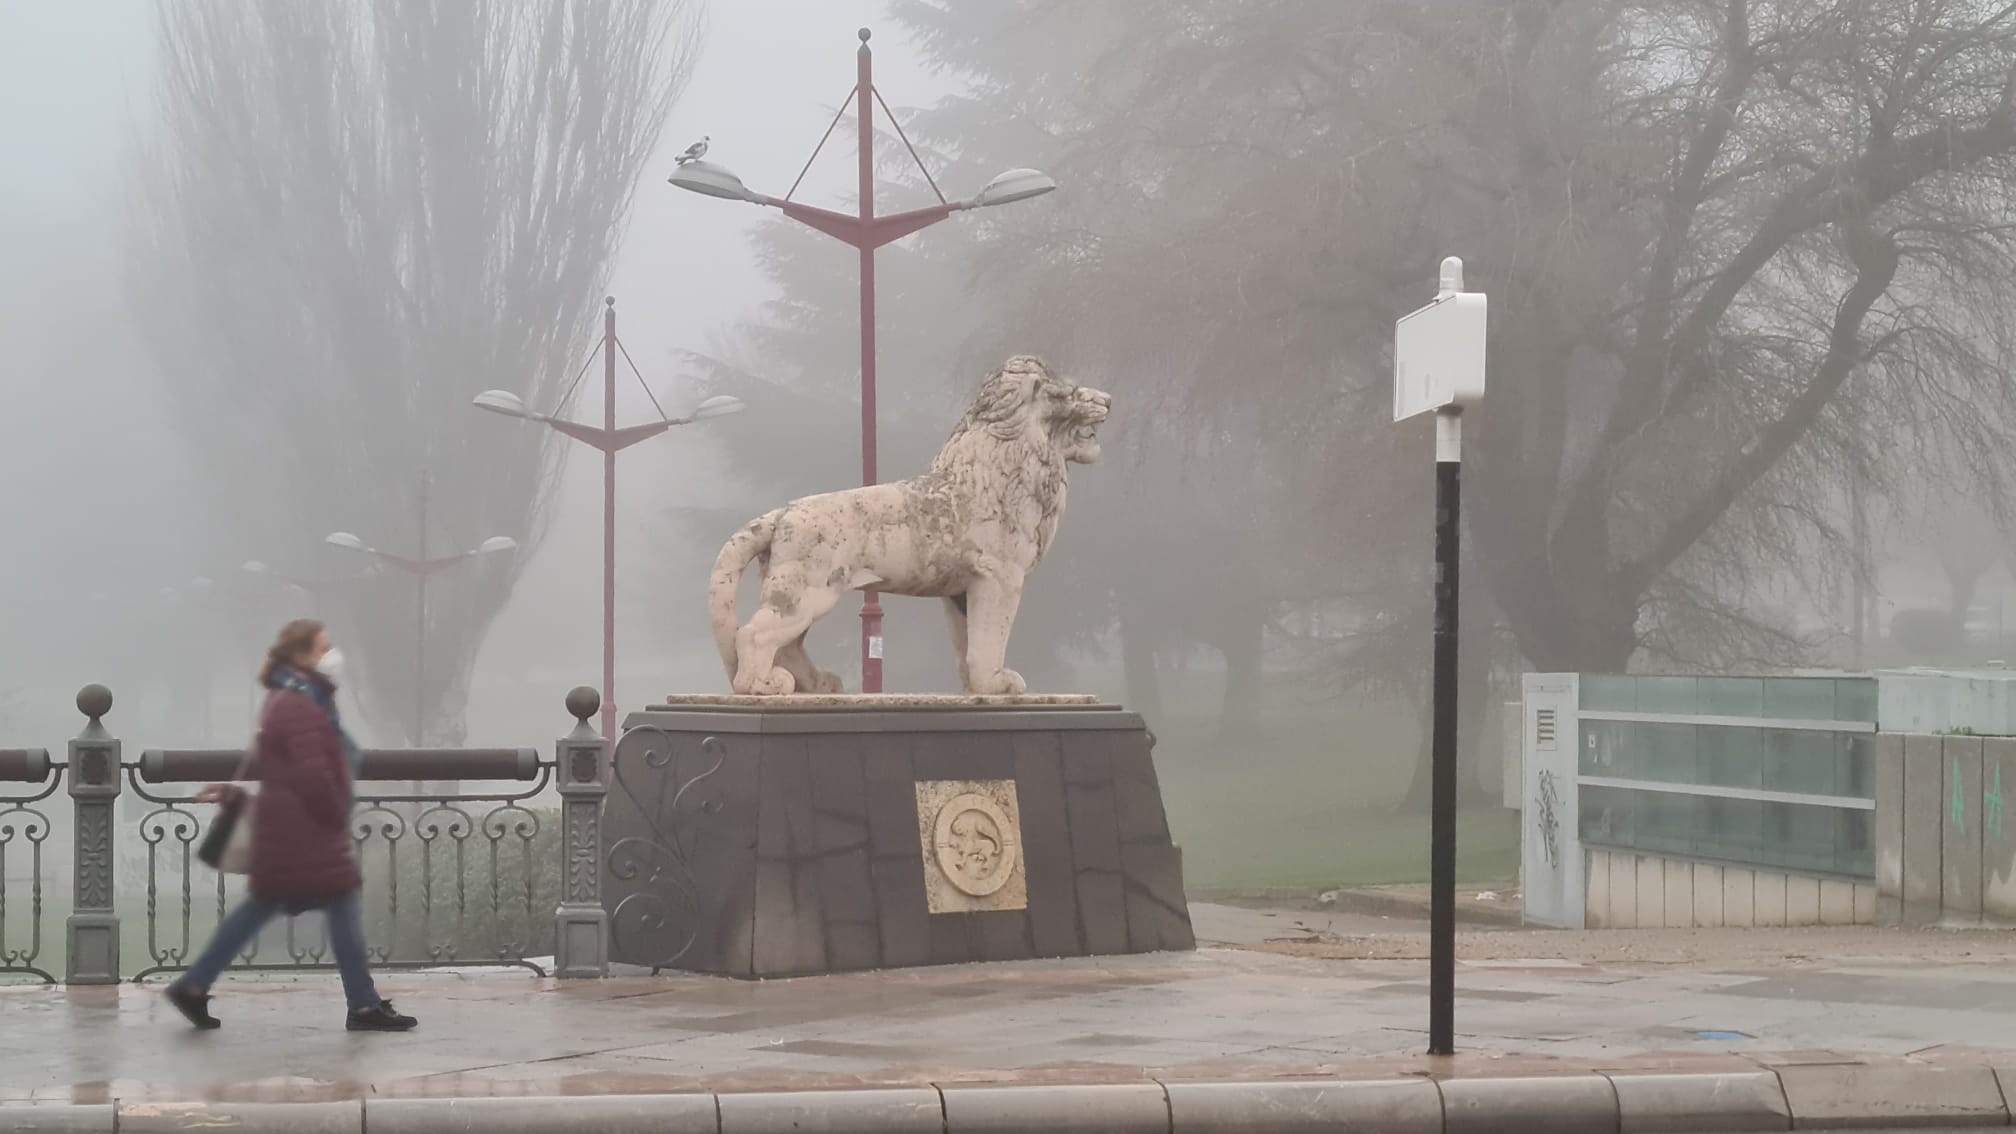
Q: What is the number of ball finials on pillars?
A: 2